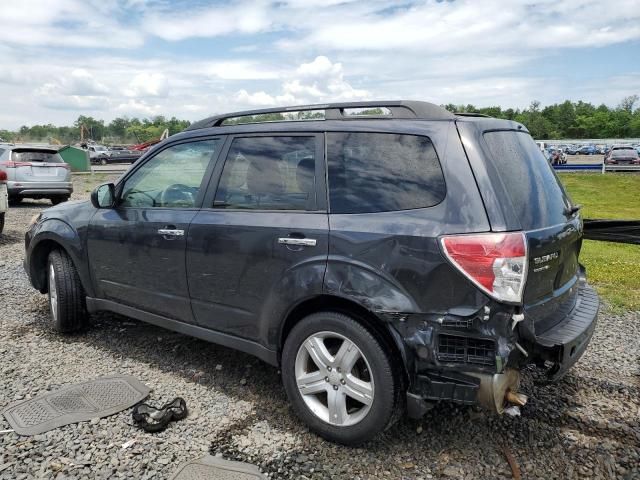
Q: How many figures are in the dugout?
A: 0